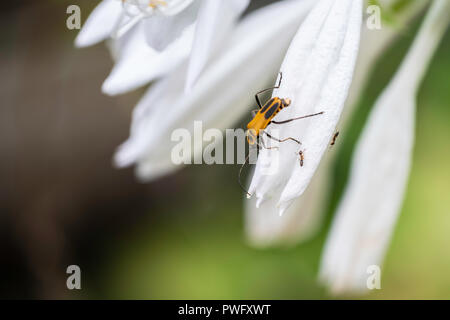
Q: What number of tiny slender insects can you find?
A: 2